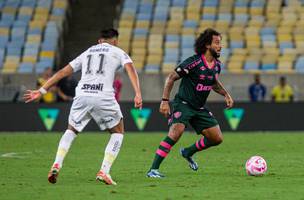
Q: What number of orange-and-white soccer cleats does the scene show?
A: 2